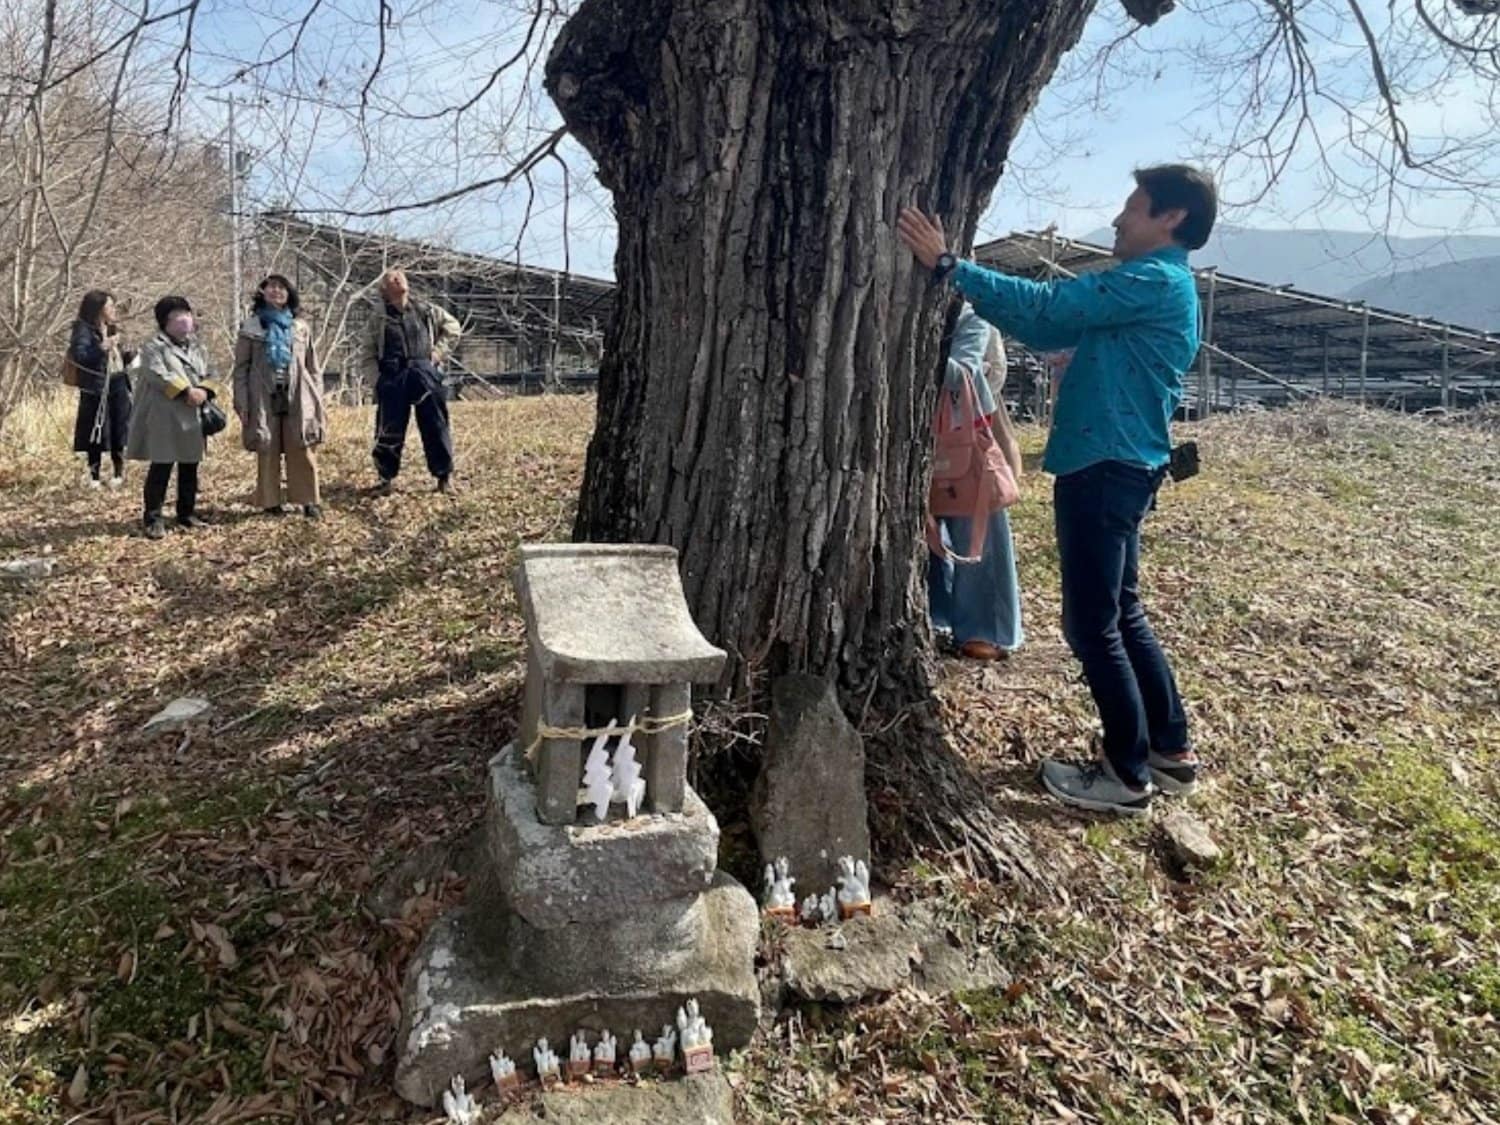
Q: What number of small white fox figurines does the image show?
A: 12